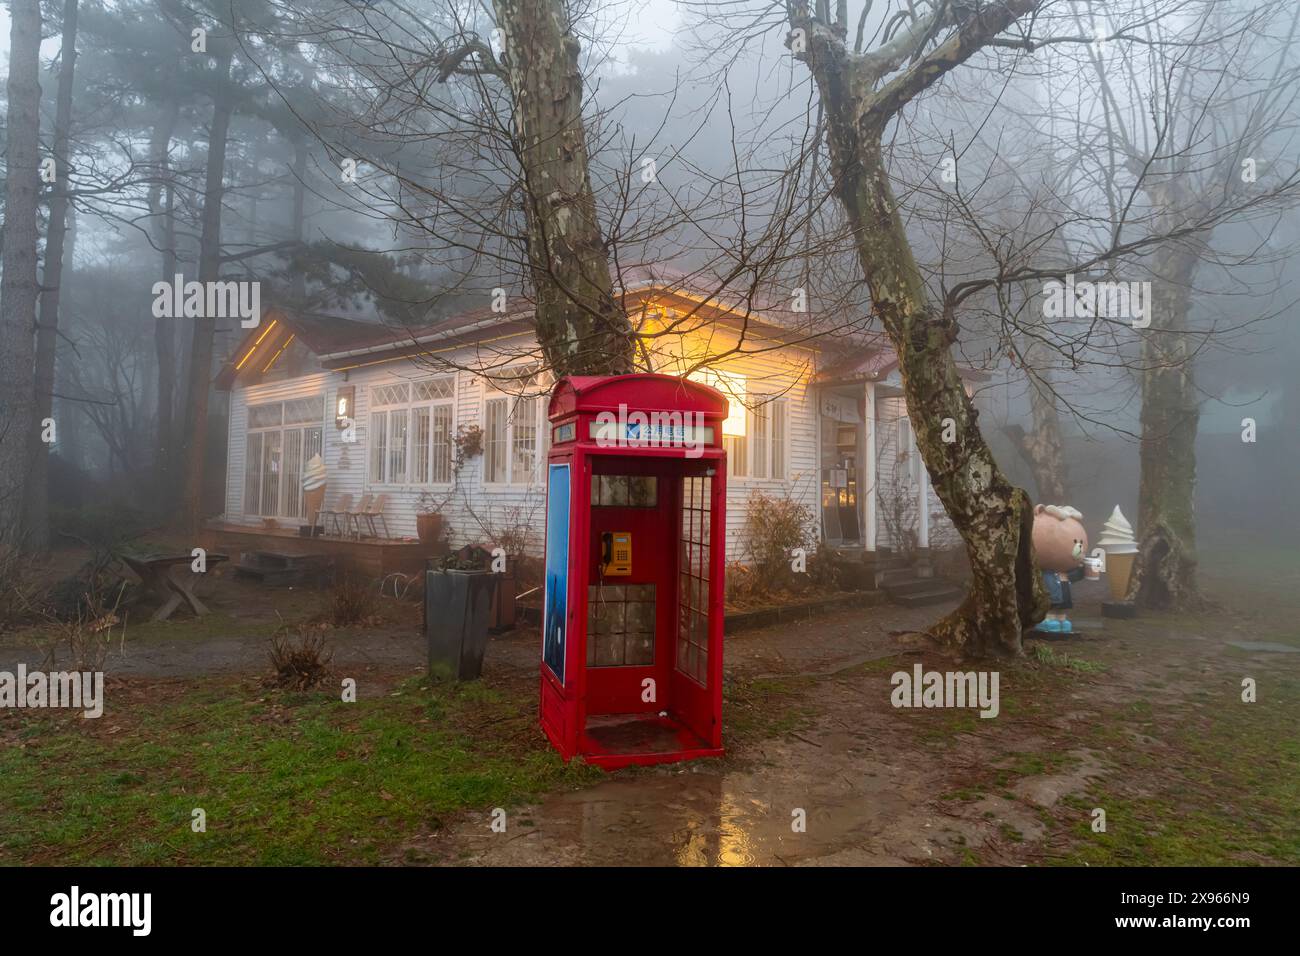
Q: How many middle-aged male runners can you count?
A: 0